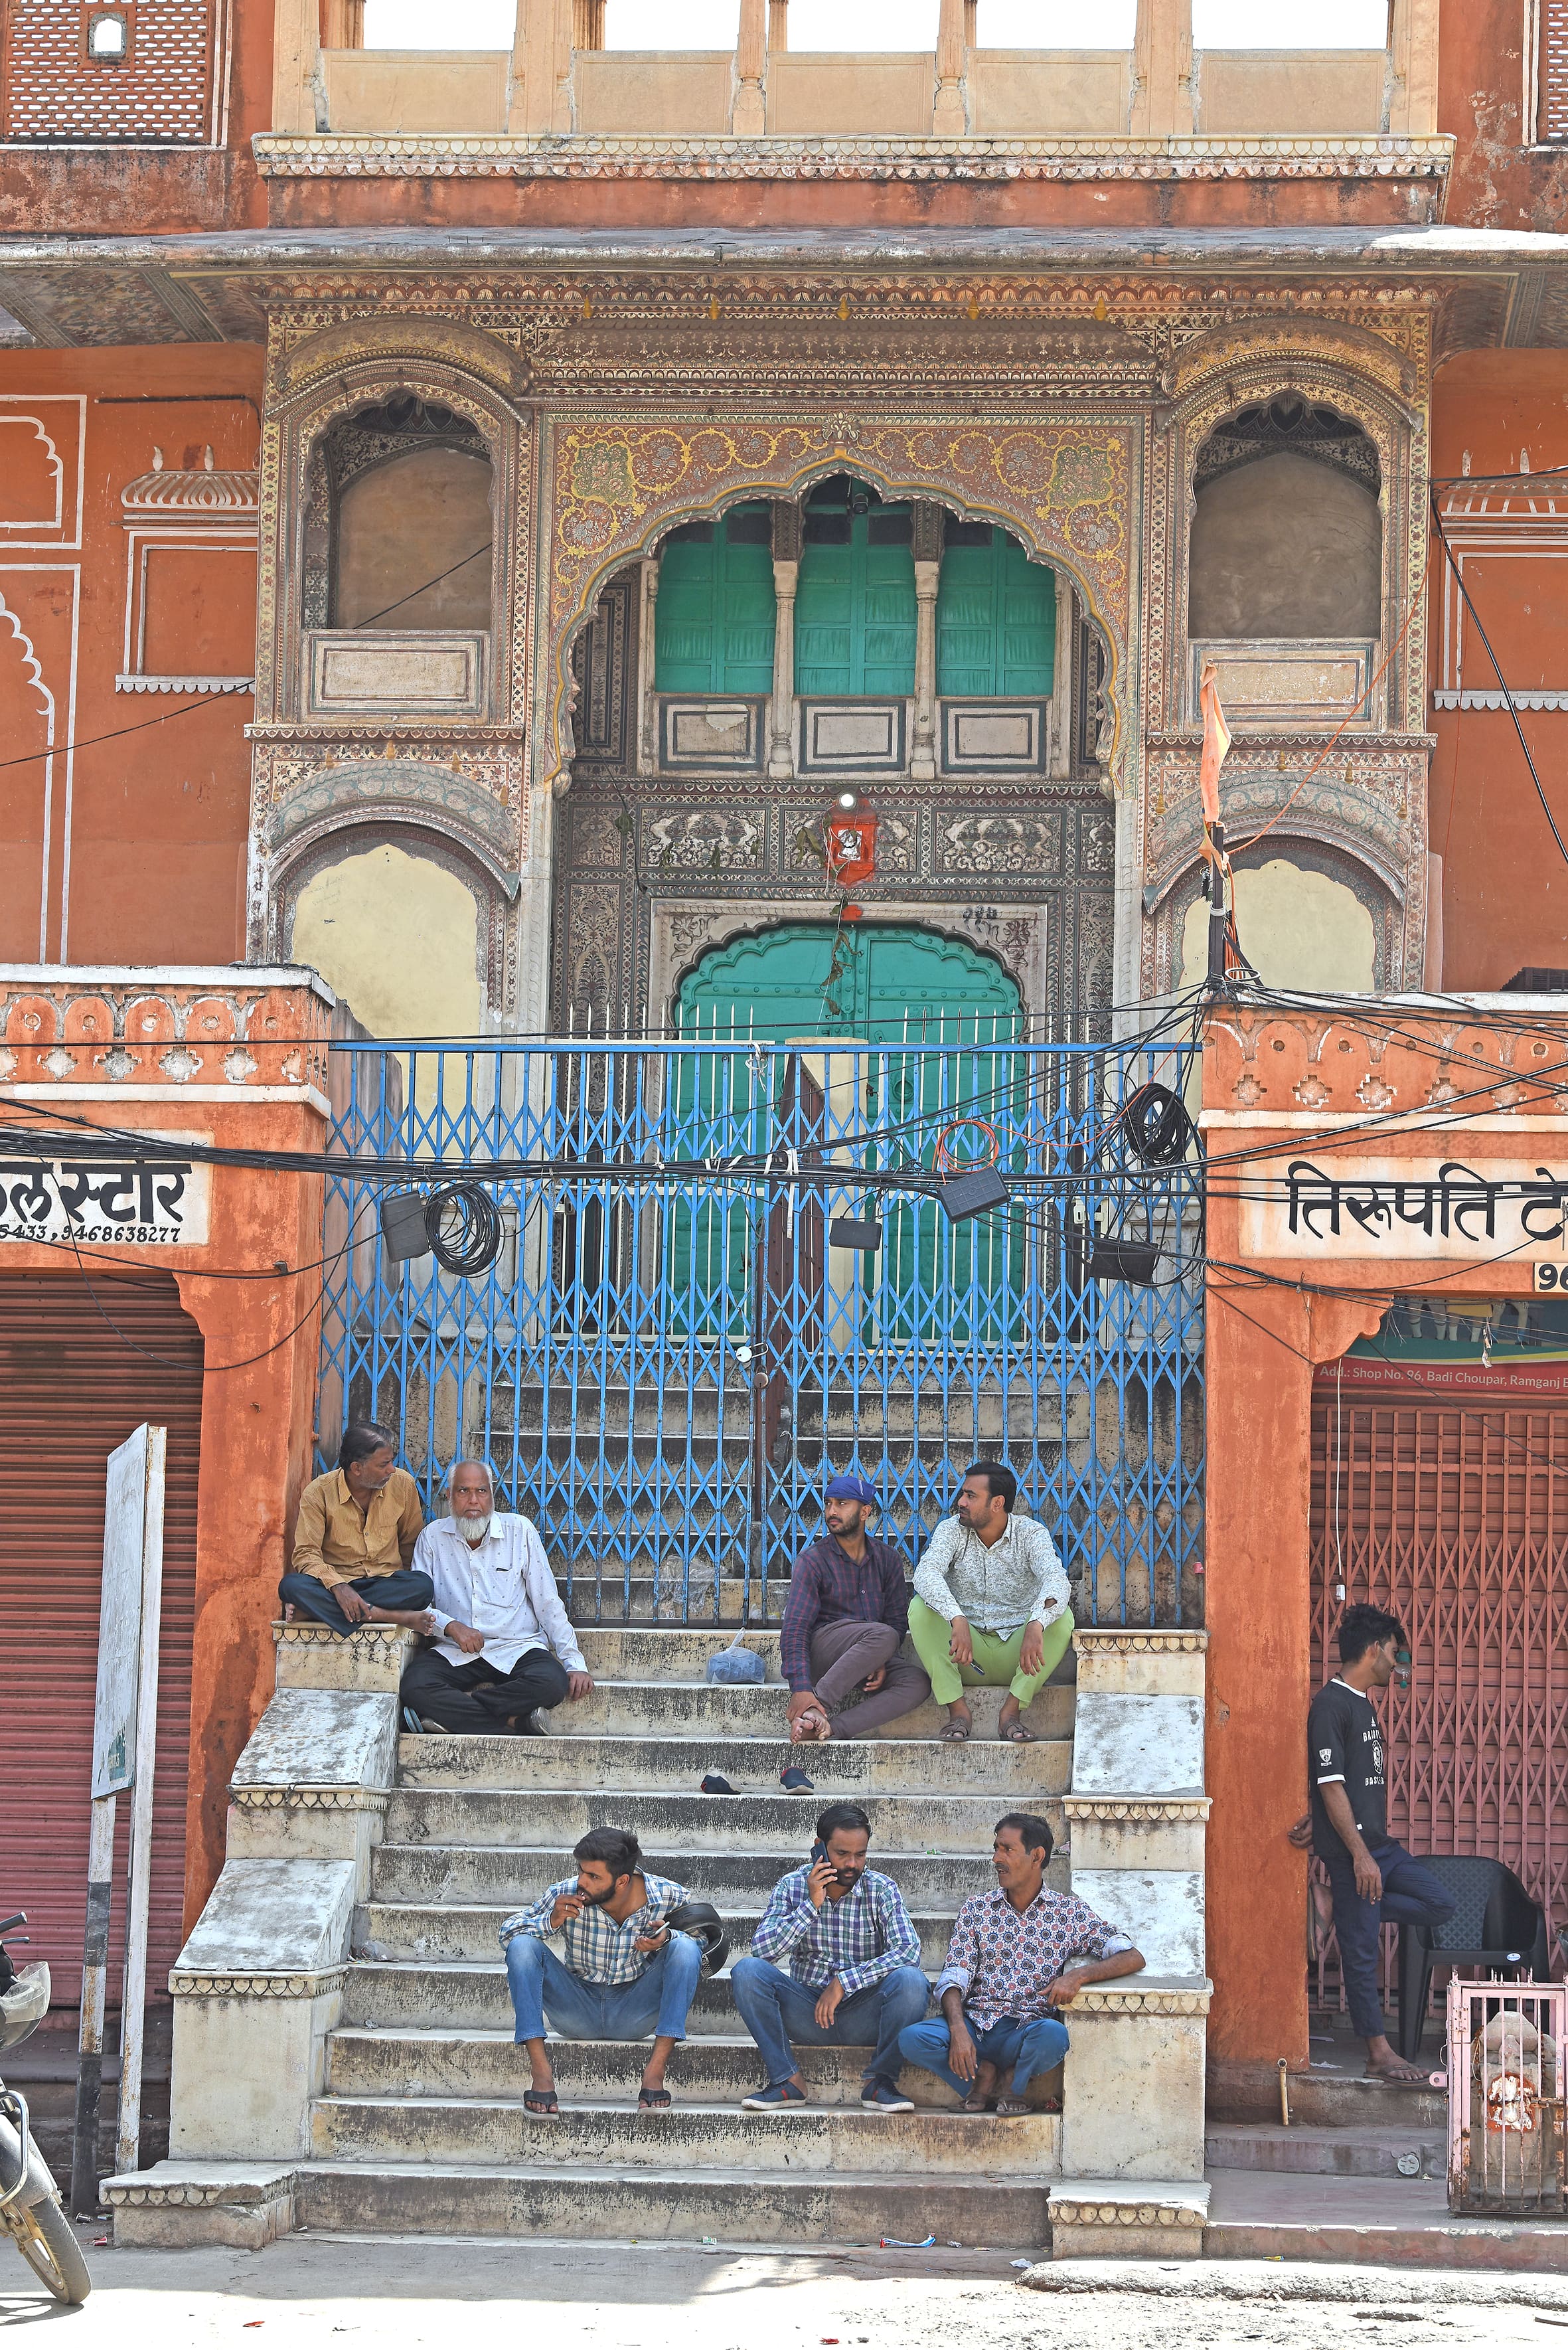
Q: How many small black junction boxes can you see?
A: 4